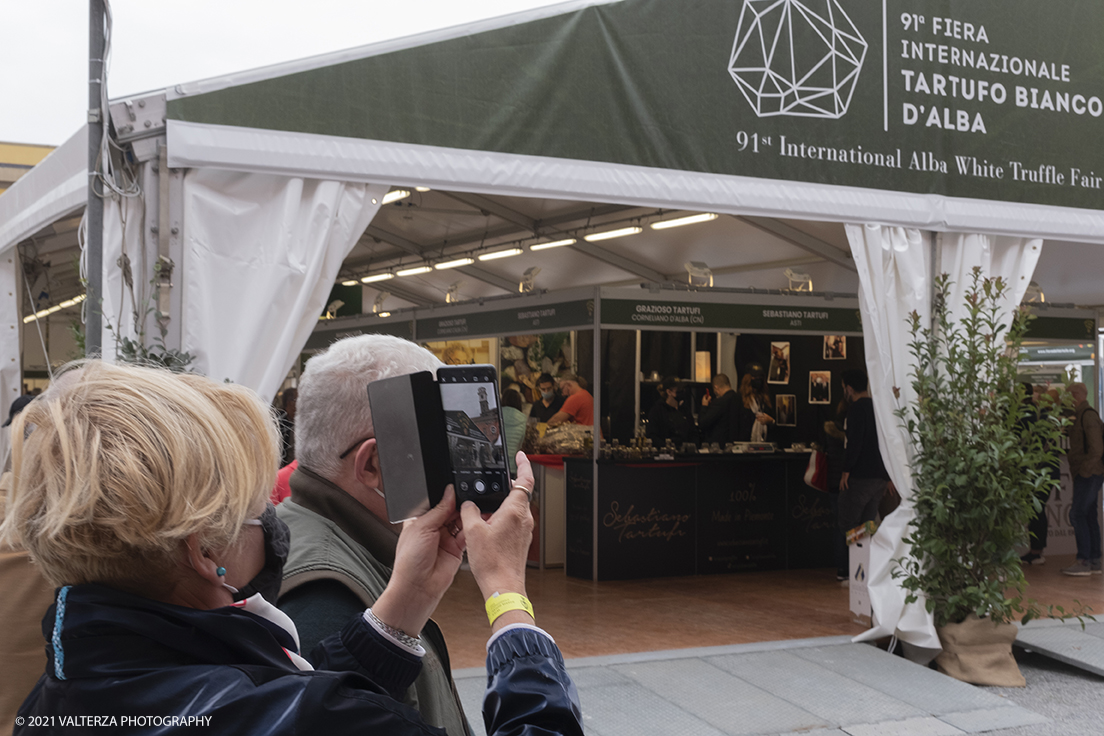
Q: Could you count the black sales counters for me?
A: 1